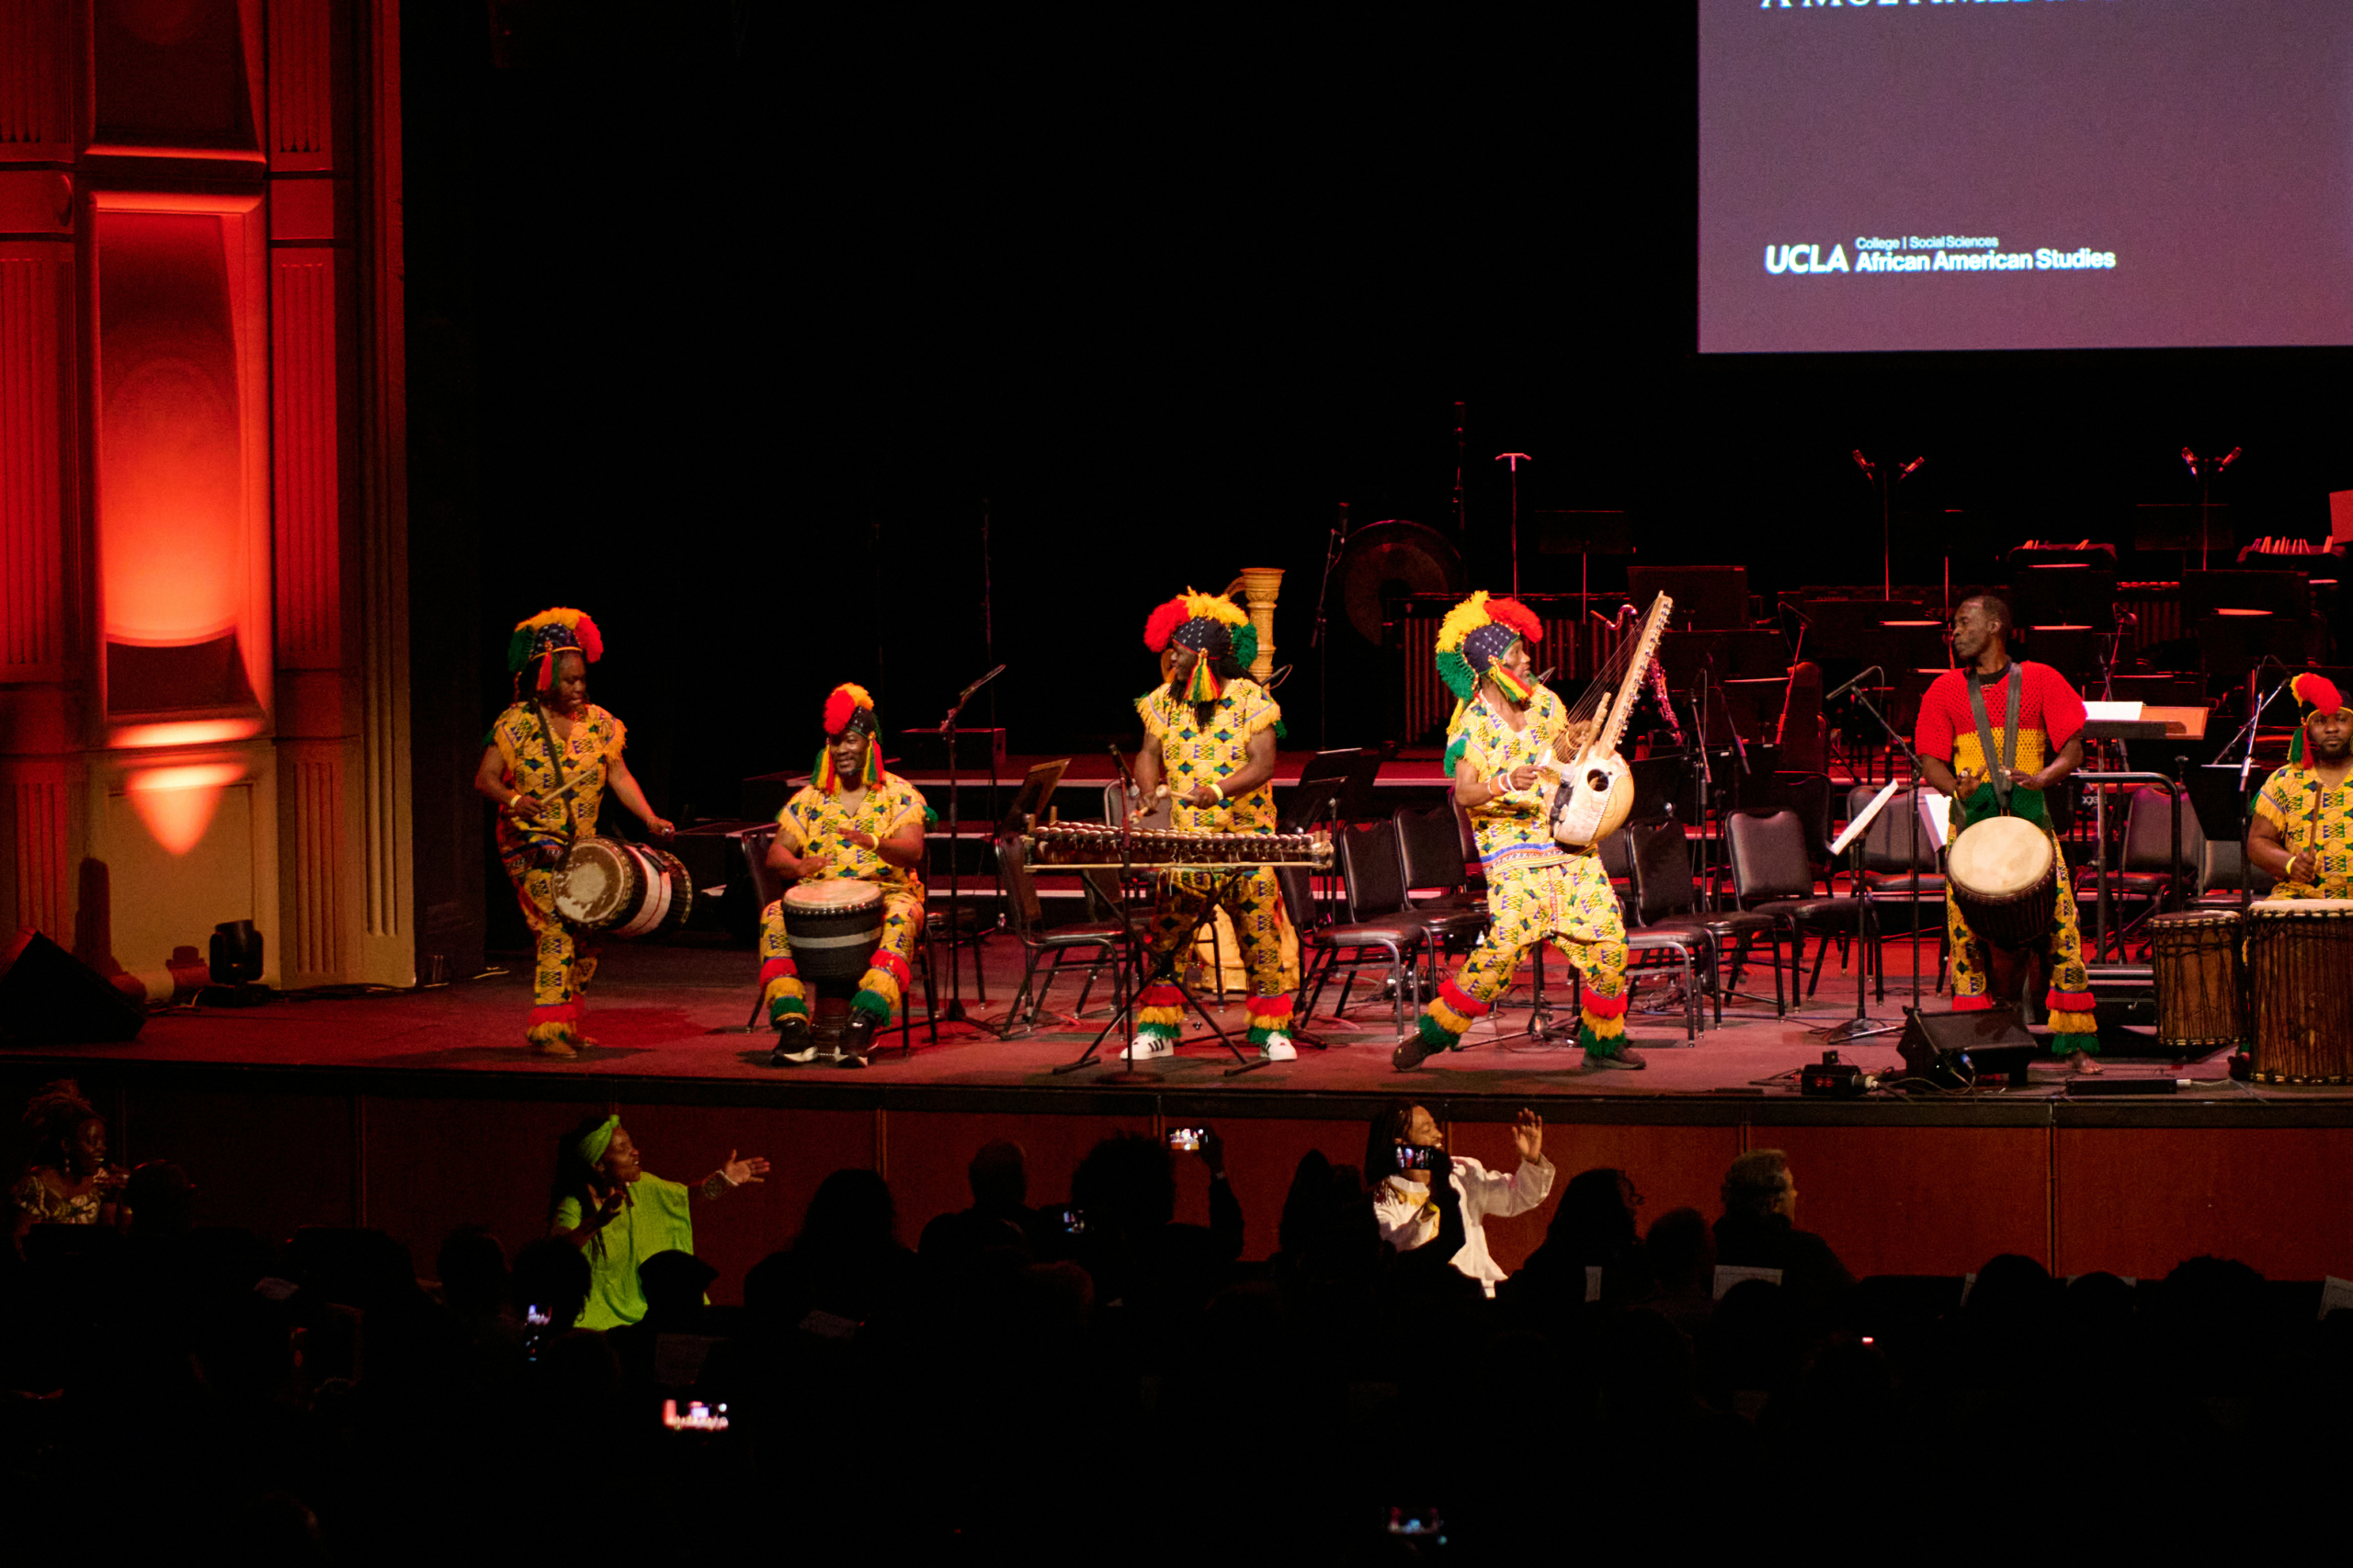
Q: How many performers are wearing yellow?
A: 6